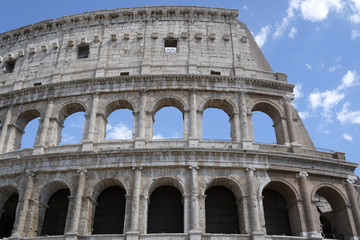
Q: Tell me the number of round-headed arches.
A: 13